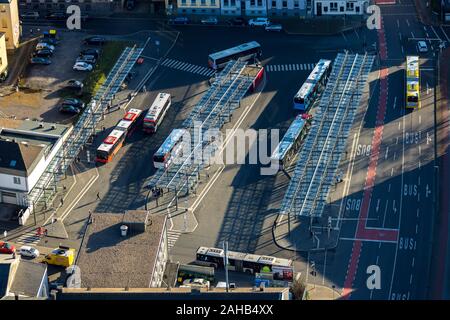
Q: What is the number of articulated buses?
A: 5